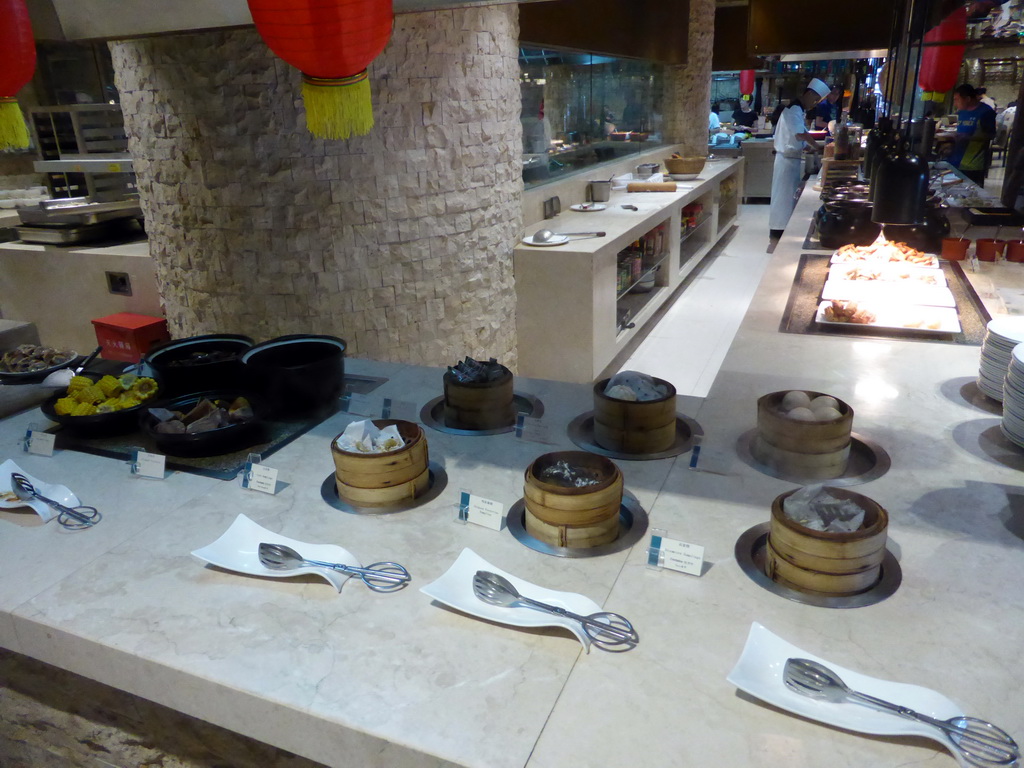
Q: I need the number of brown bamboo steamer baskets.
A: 6